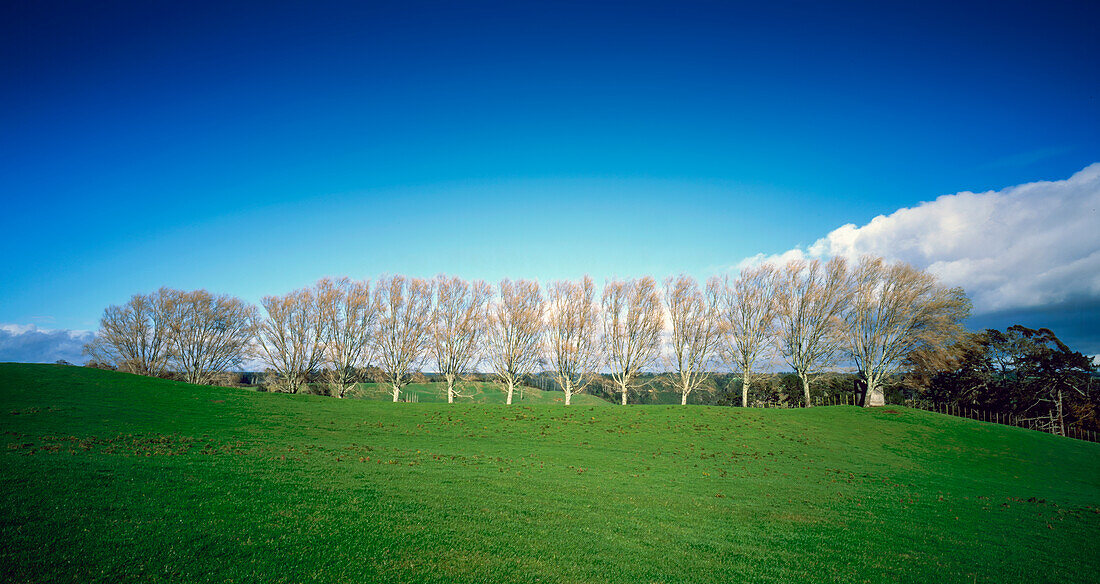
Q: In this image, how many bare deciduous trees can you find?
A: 13